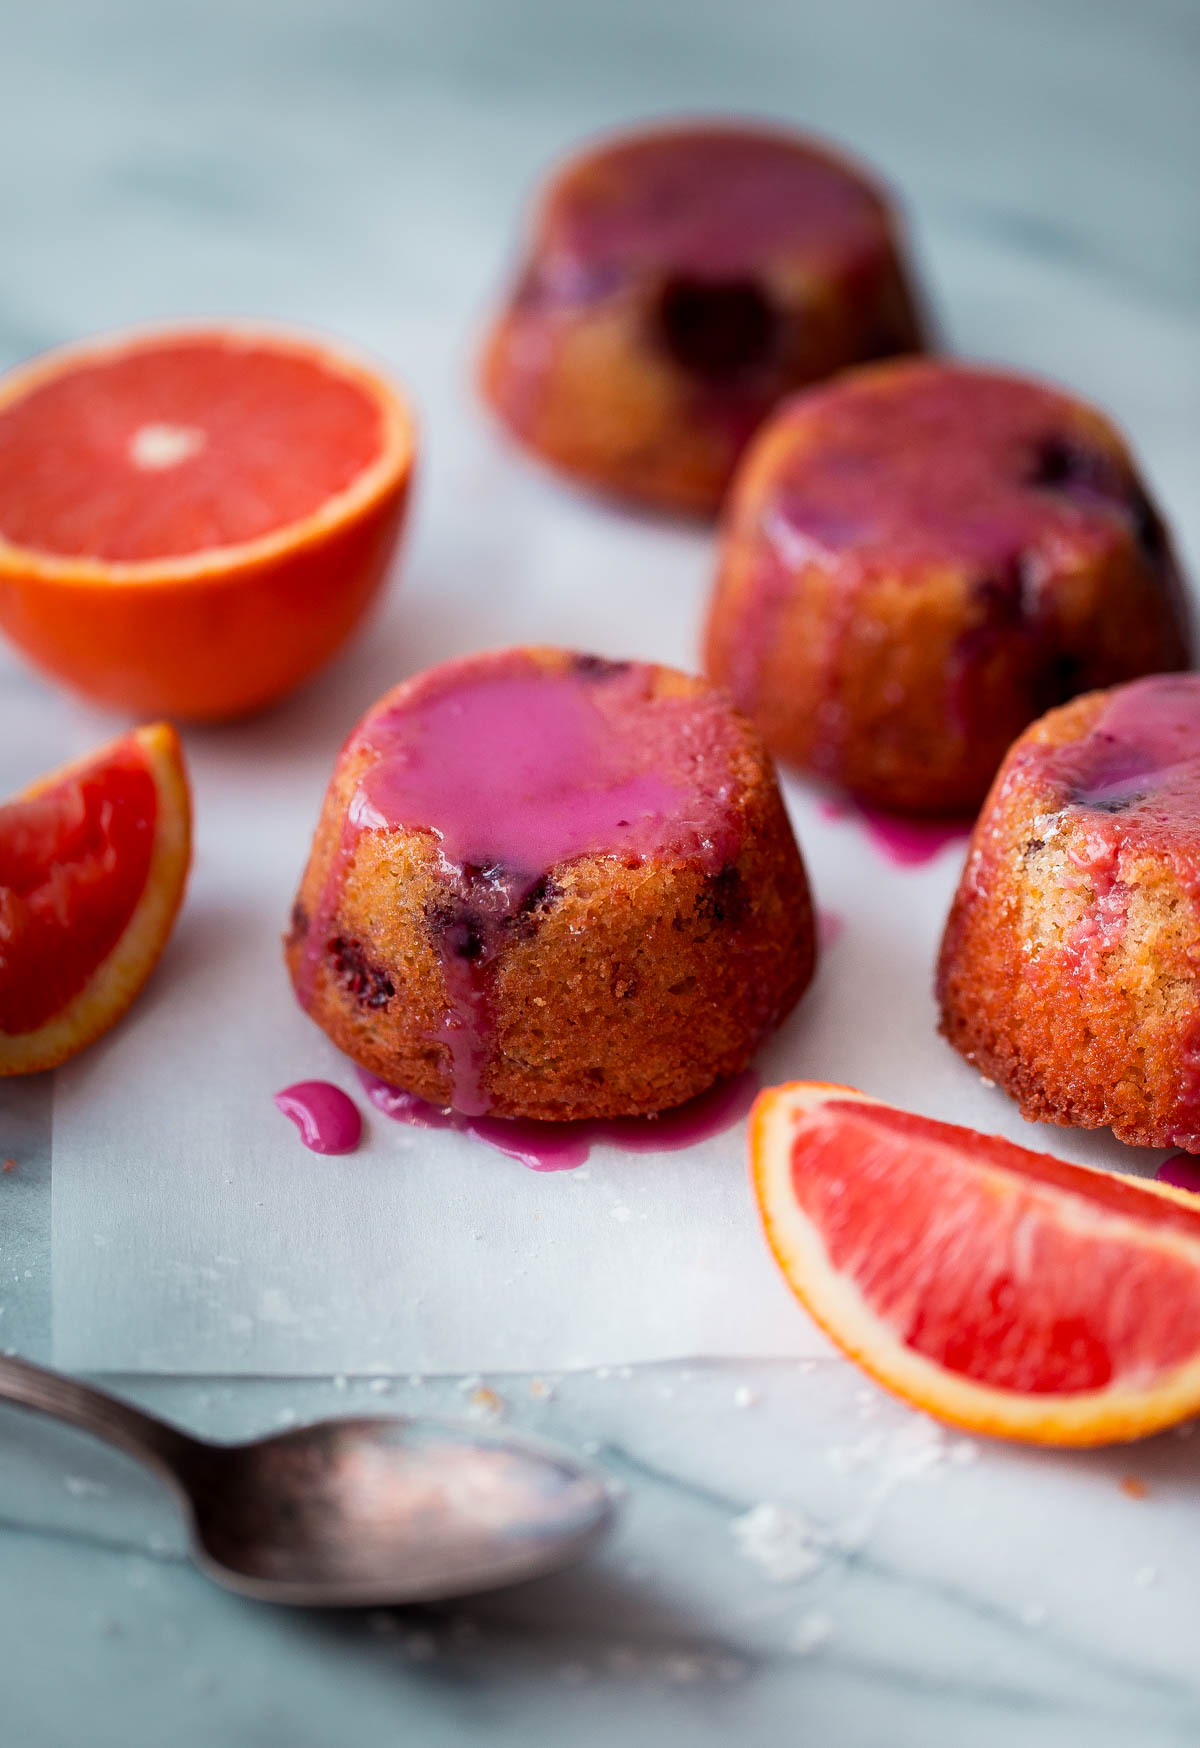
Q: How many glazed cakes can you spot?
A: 4